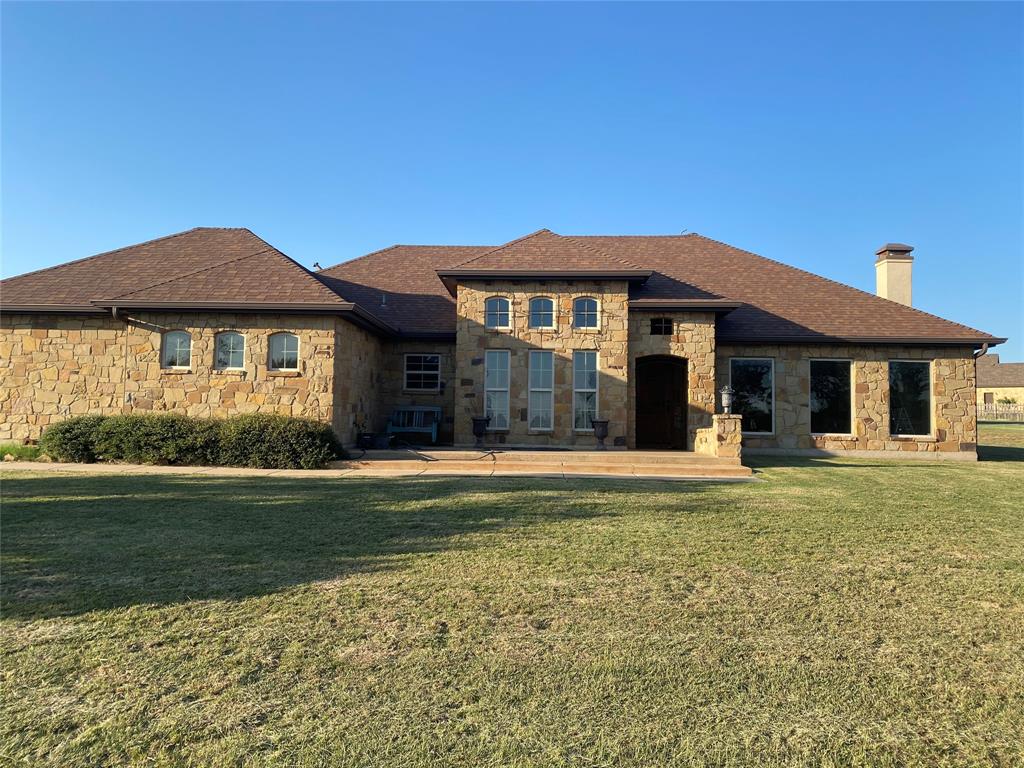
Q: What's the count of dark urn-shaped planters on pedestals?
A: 2